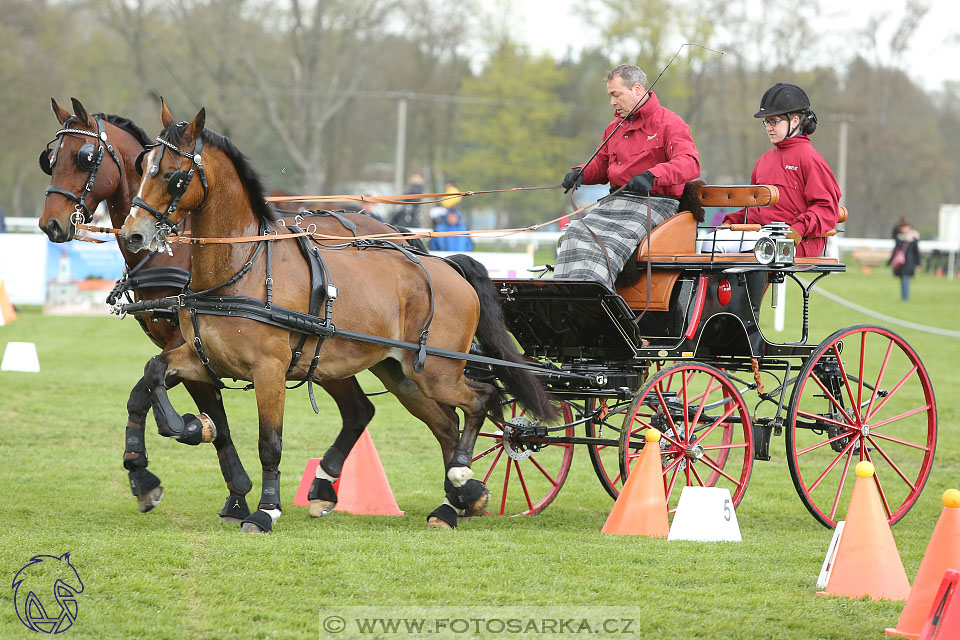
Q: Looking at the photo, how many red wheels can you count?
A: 4